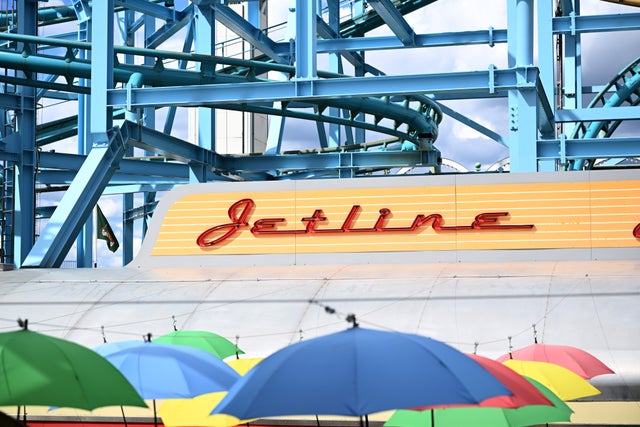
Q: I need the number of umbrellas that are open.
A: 11